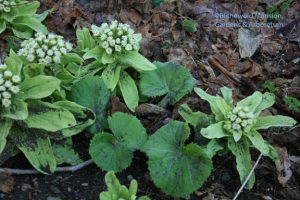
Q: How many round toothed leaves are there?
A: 4